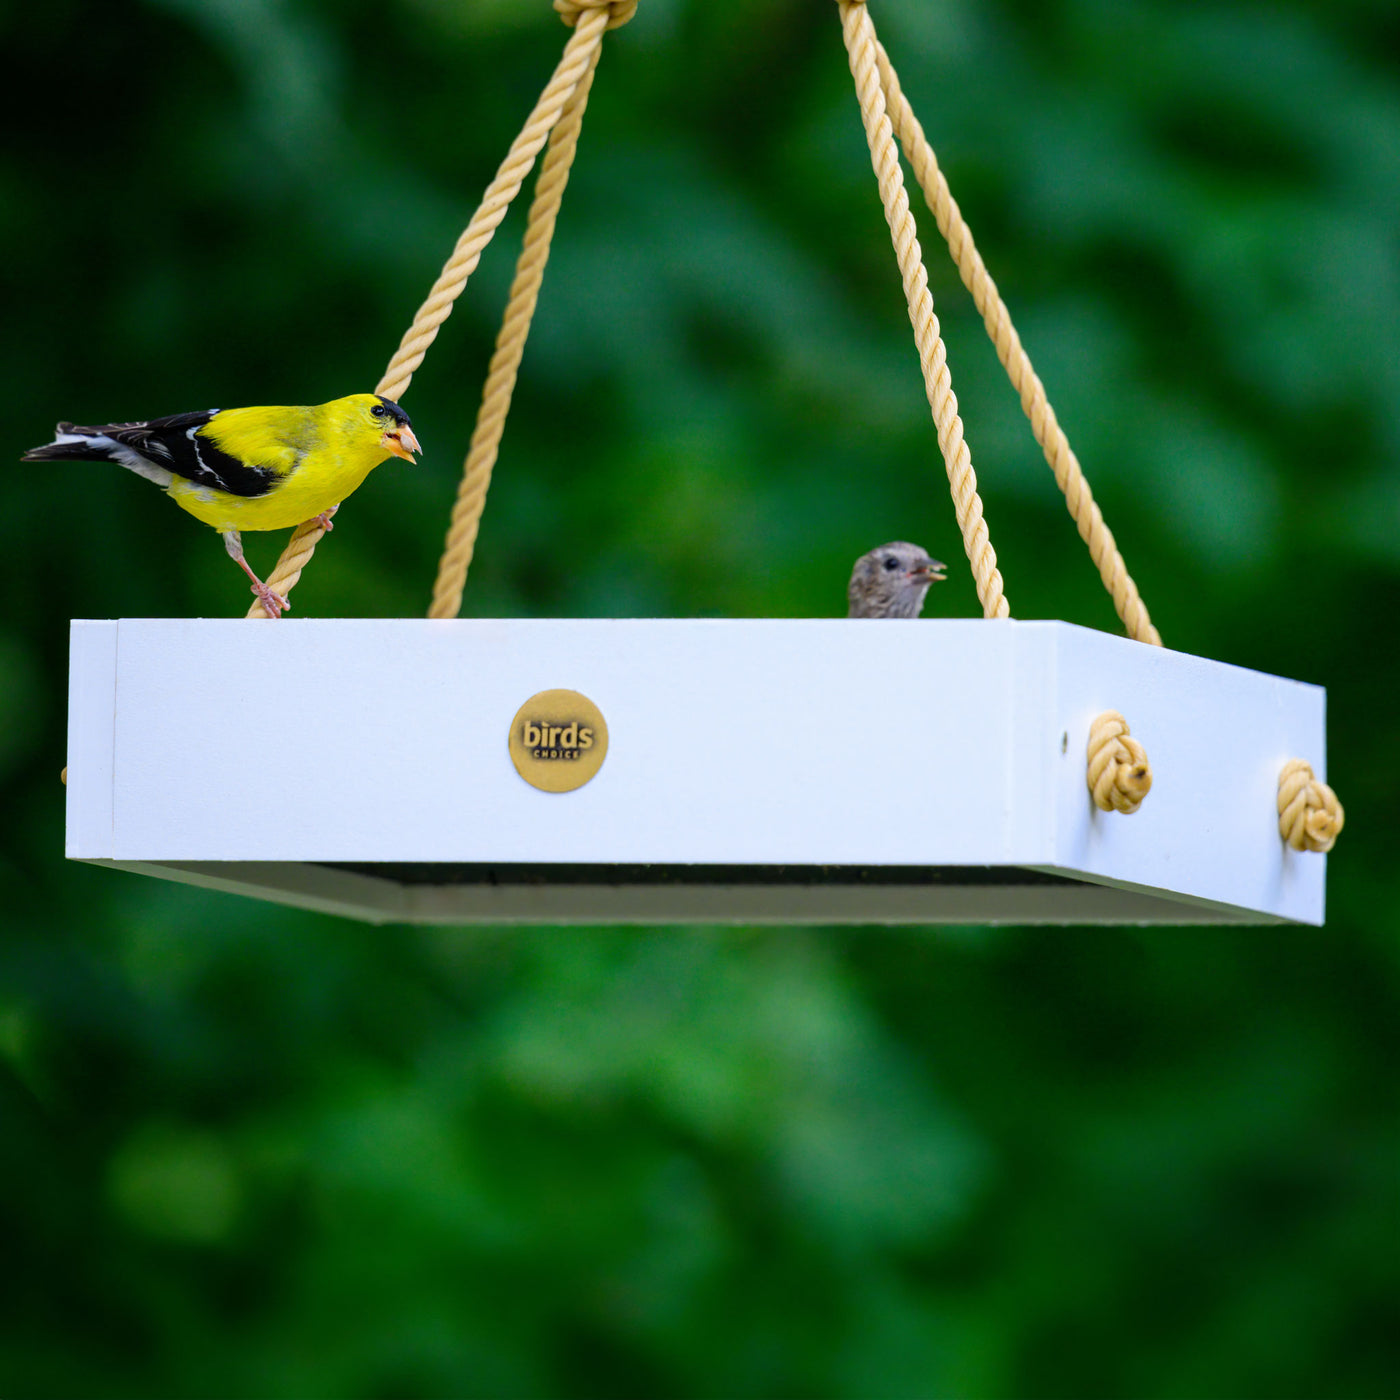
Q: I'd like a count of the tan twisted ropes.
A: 4